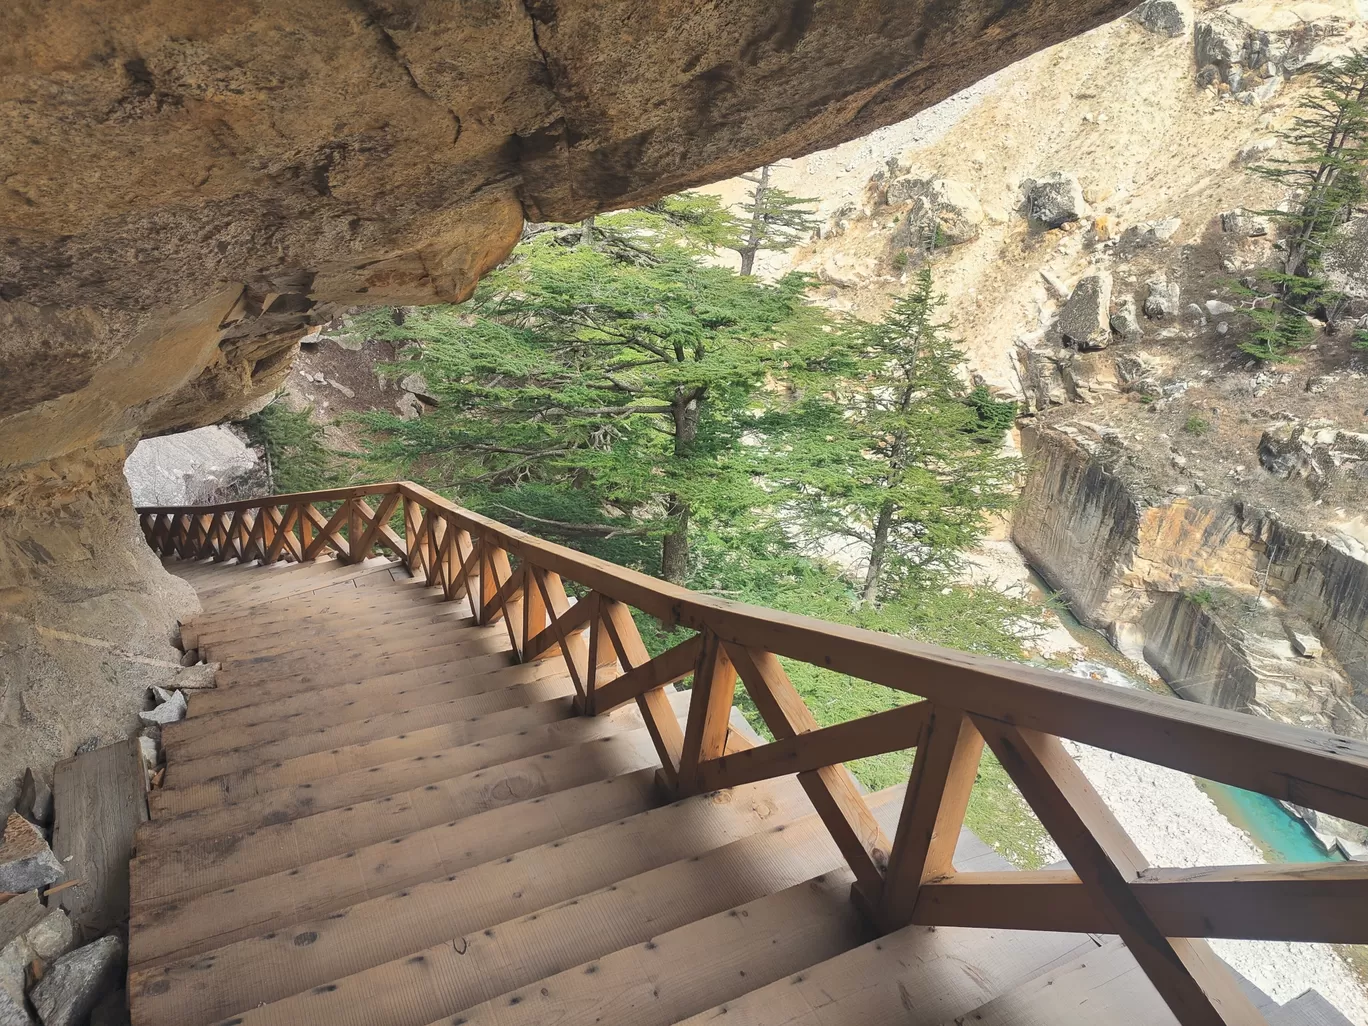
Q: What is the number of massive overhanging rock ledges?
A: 1